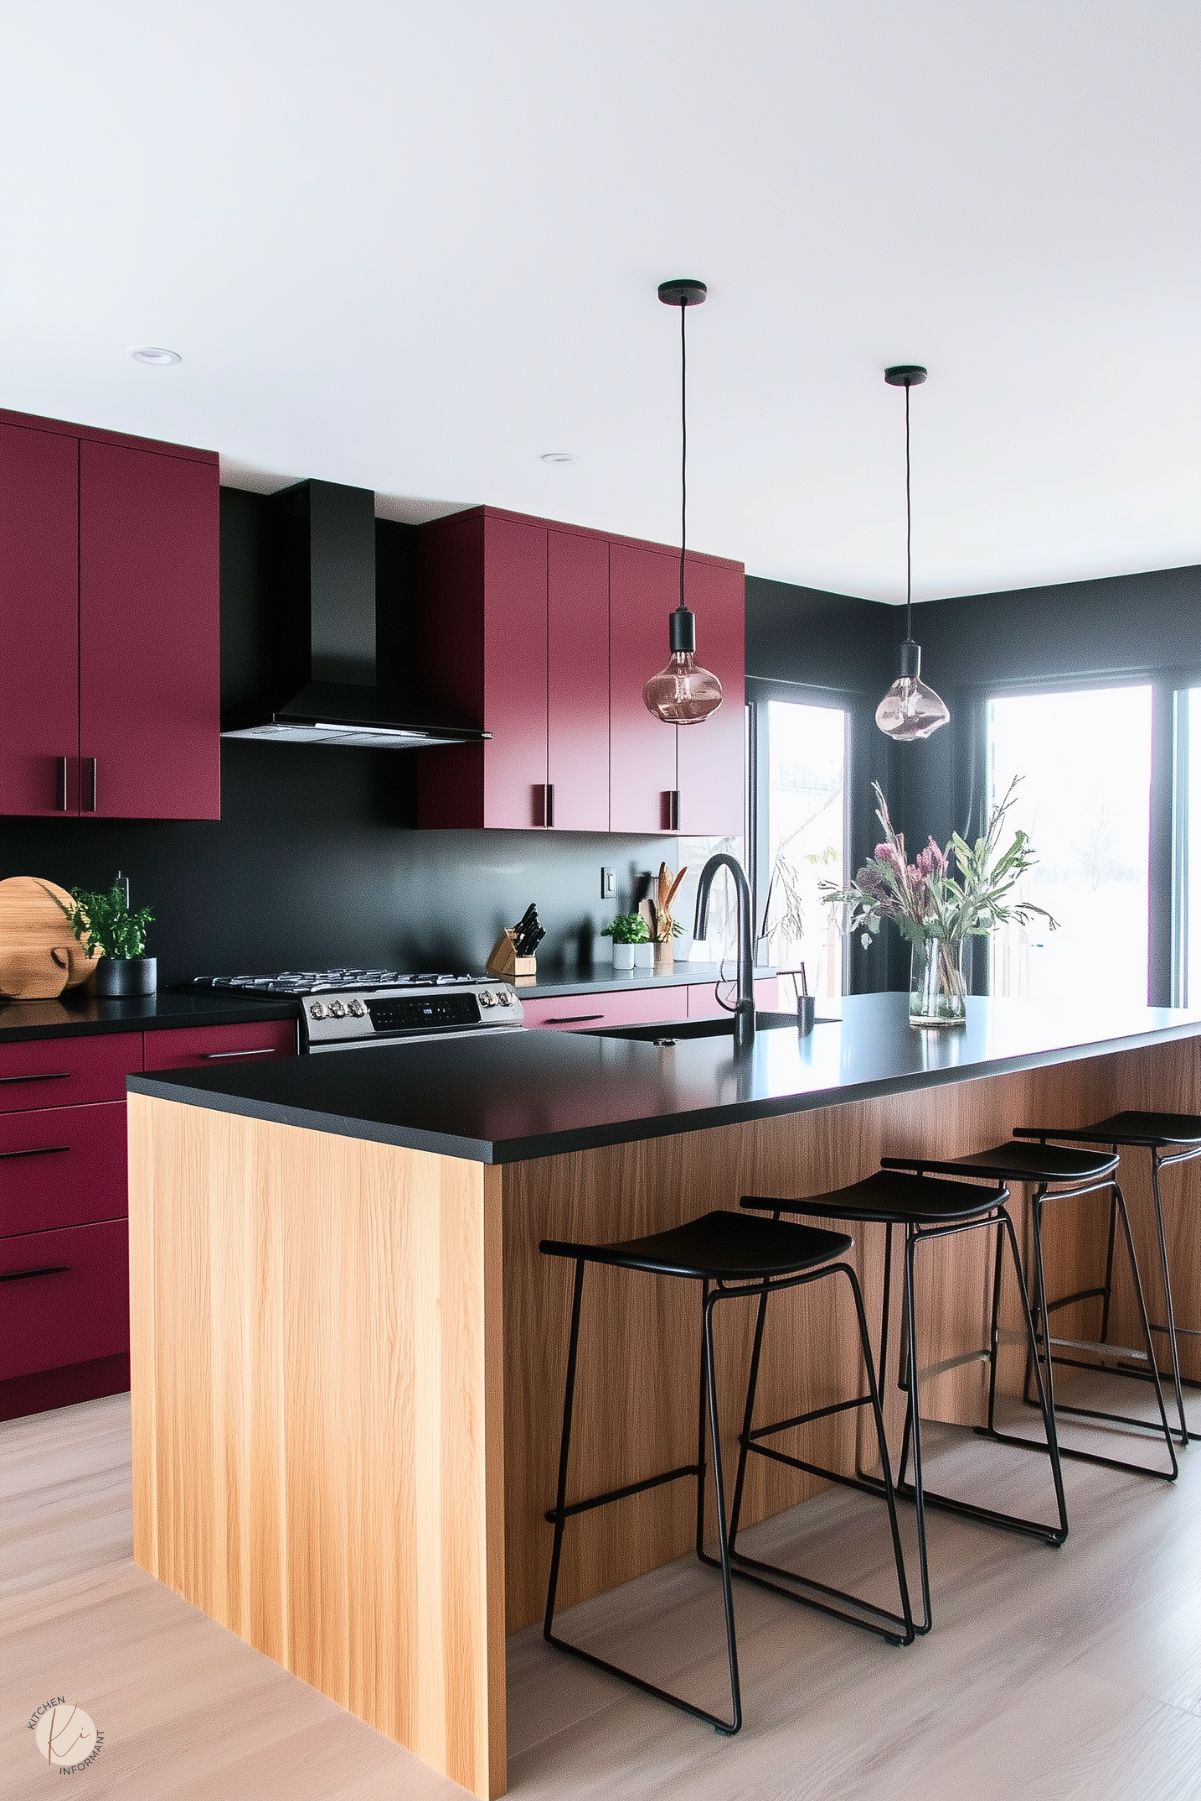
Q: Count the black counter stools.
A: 4